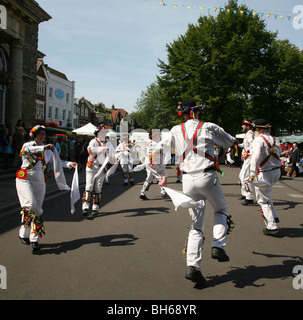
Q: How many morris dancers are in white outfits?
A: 7